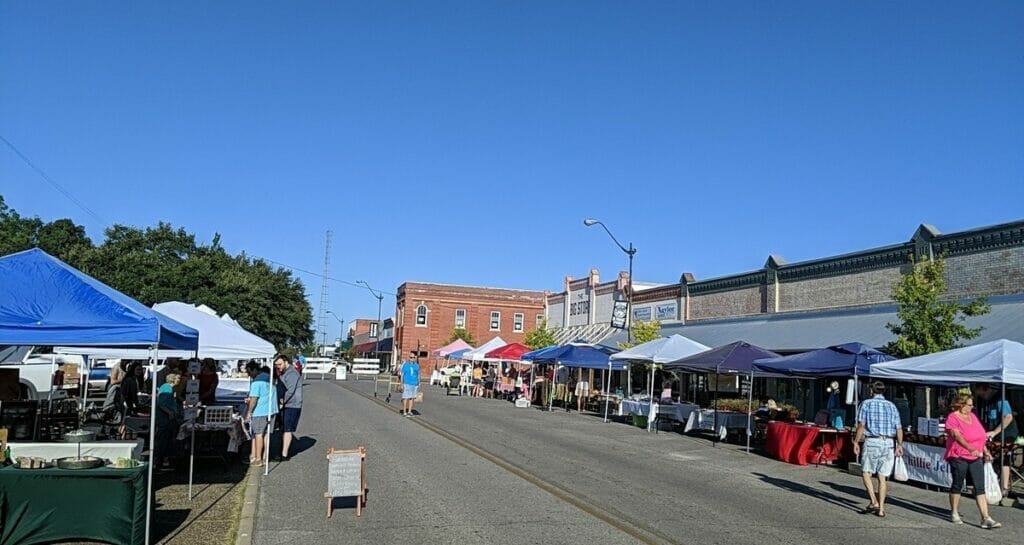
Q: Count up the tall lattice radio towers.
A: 1